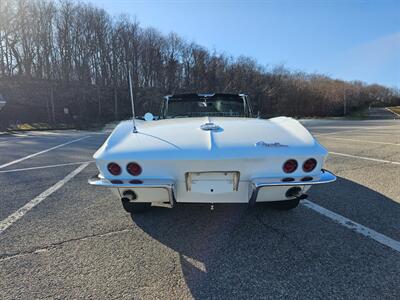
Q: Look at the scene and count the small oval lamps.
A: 4